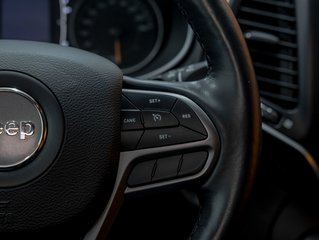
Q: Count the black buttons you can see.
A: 10